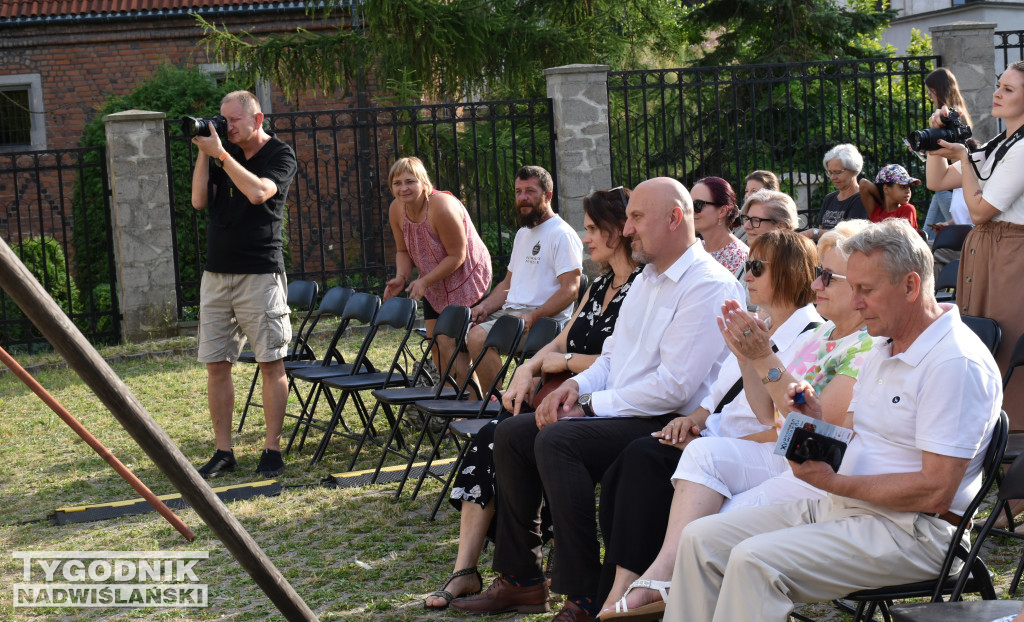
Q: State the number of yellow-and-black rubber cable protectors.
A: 2